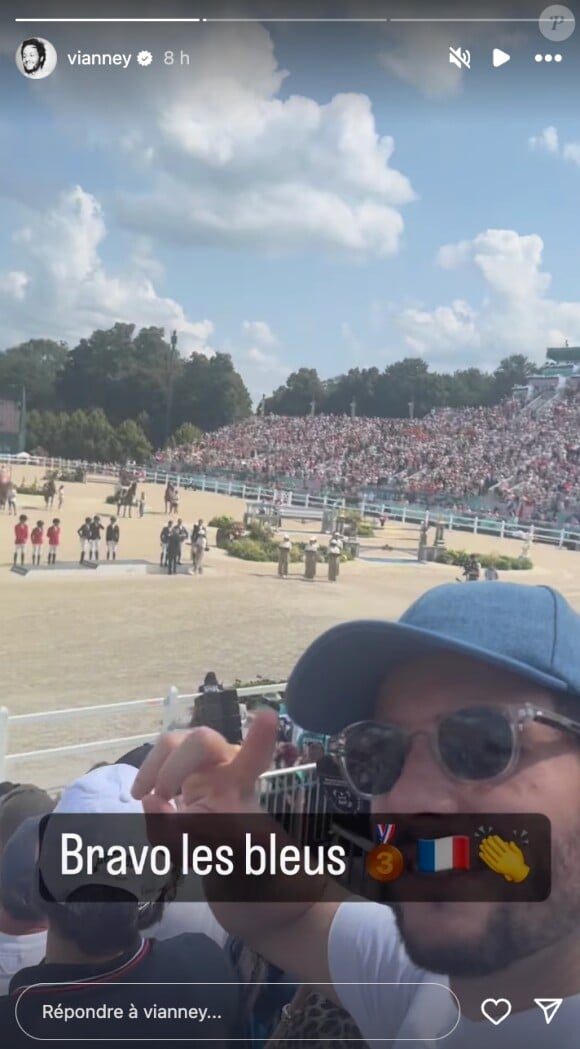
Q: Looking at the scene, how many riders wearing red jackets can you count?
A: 3